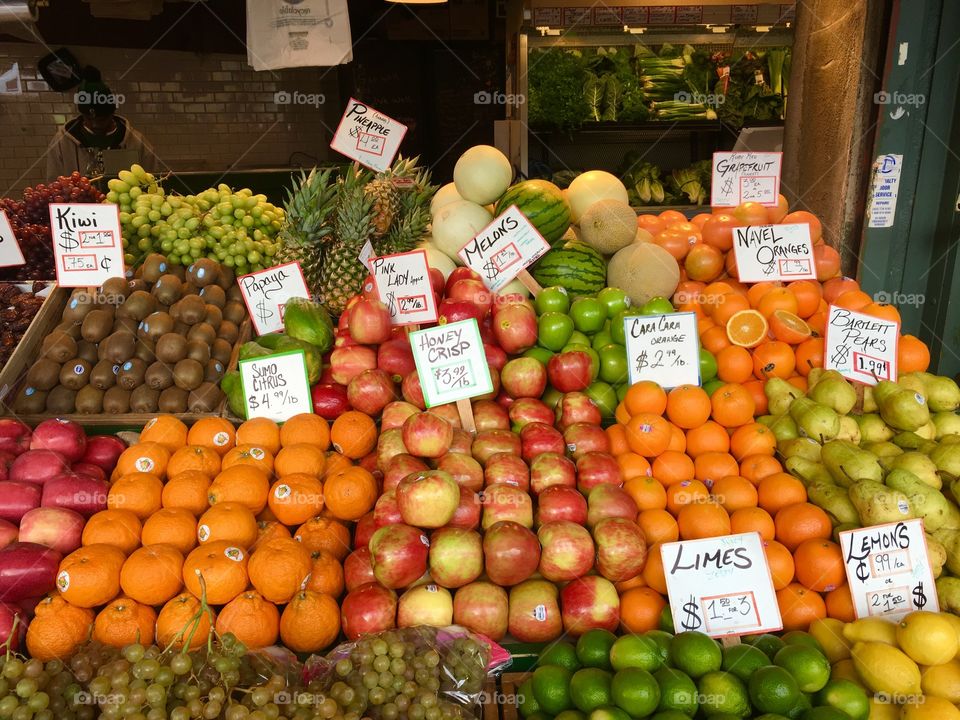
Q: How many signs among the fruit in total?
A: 14